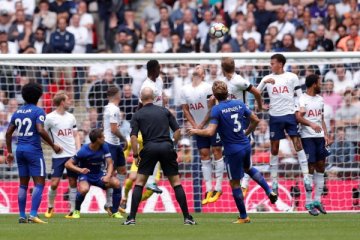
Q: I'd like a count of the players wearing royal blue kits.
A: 3